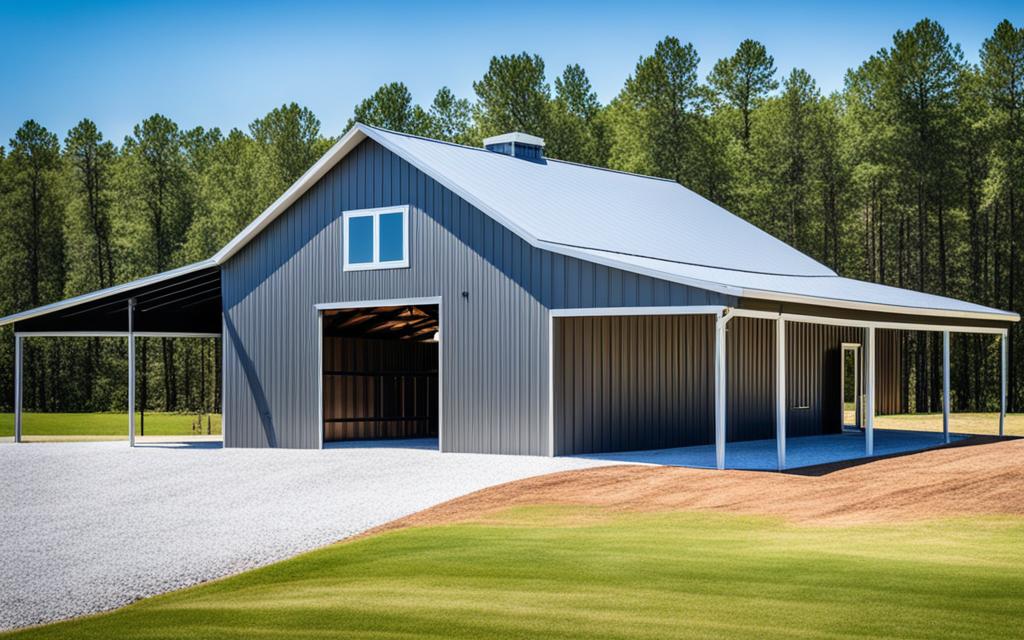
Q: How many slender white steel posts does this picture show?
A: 7